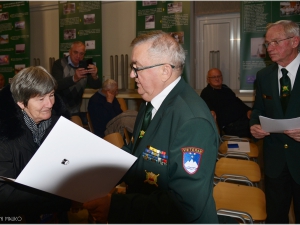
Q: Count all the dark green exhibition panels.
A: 4